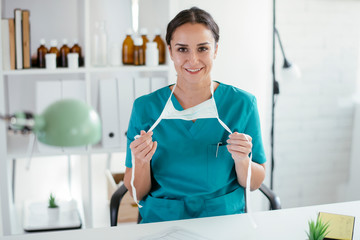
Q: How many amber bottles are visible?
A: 8